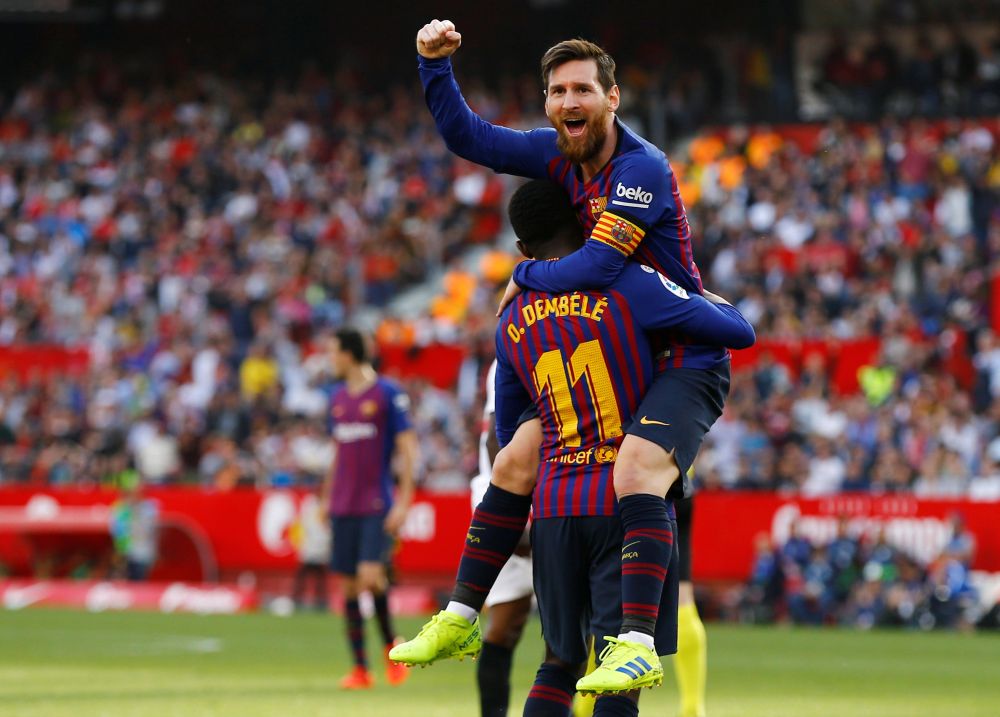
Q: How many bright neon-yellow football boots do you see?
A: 2